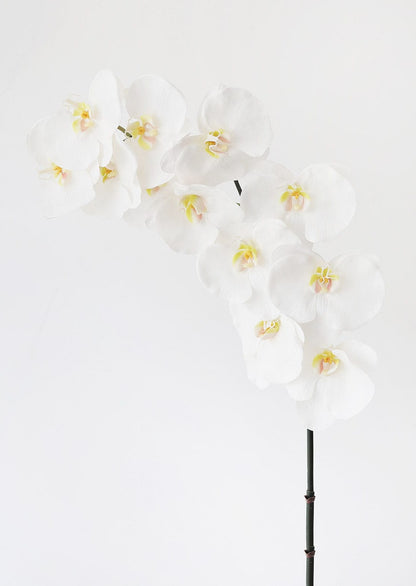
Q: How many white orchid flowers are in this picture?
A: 12